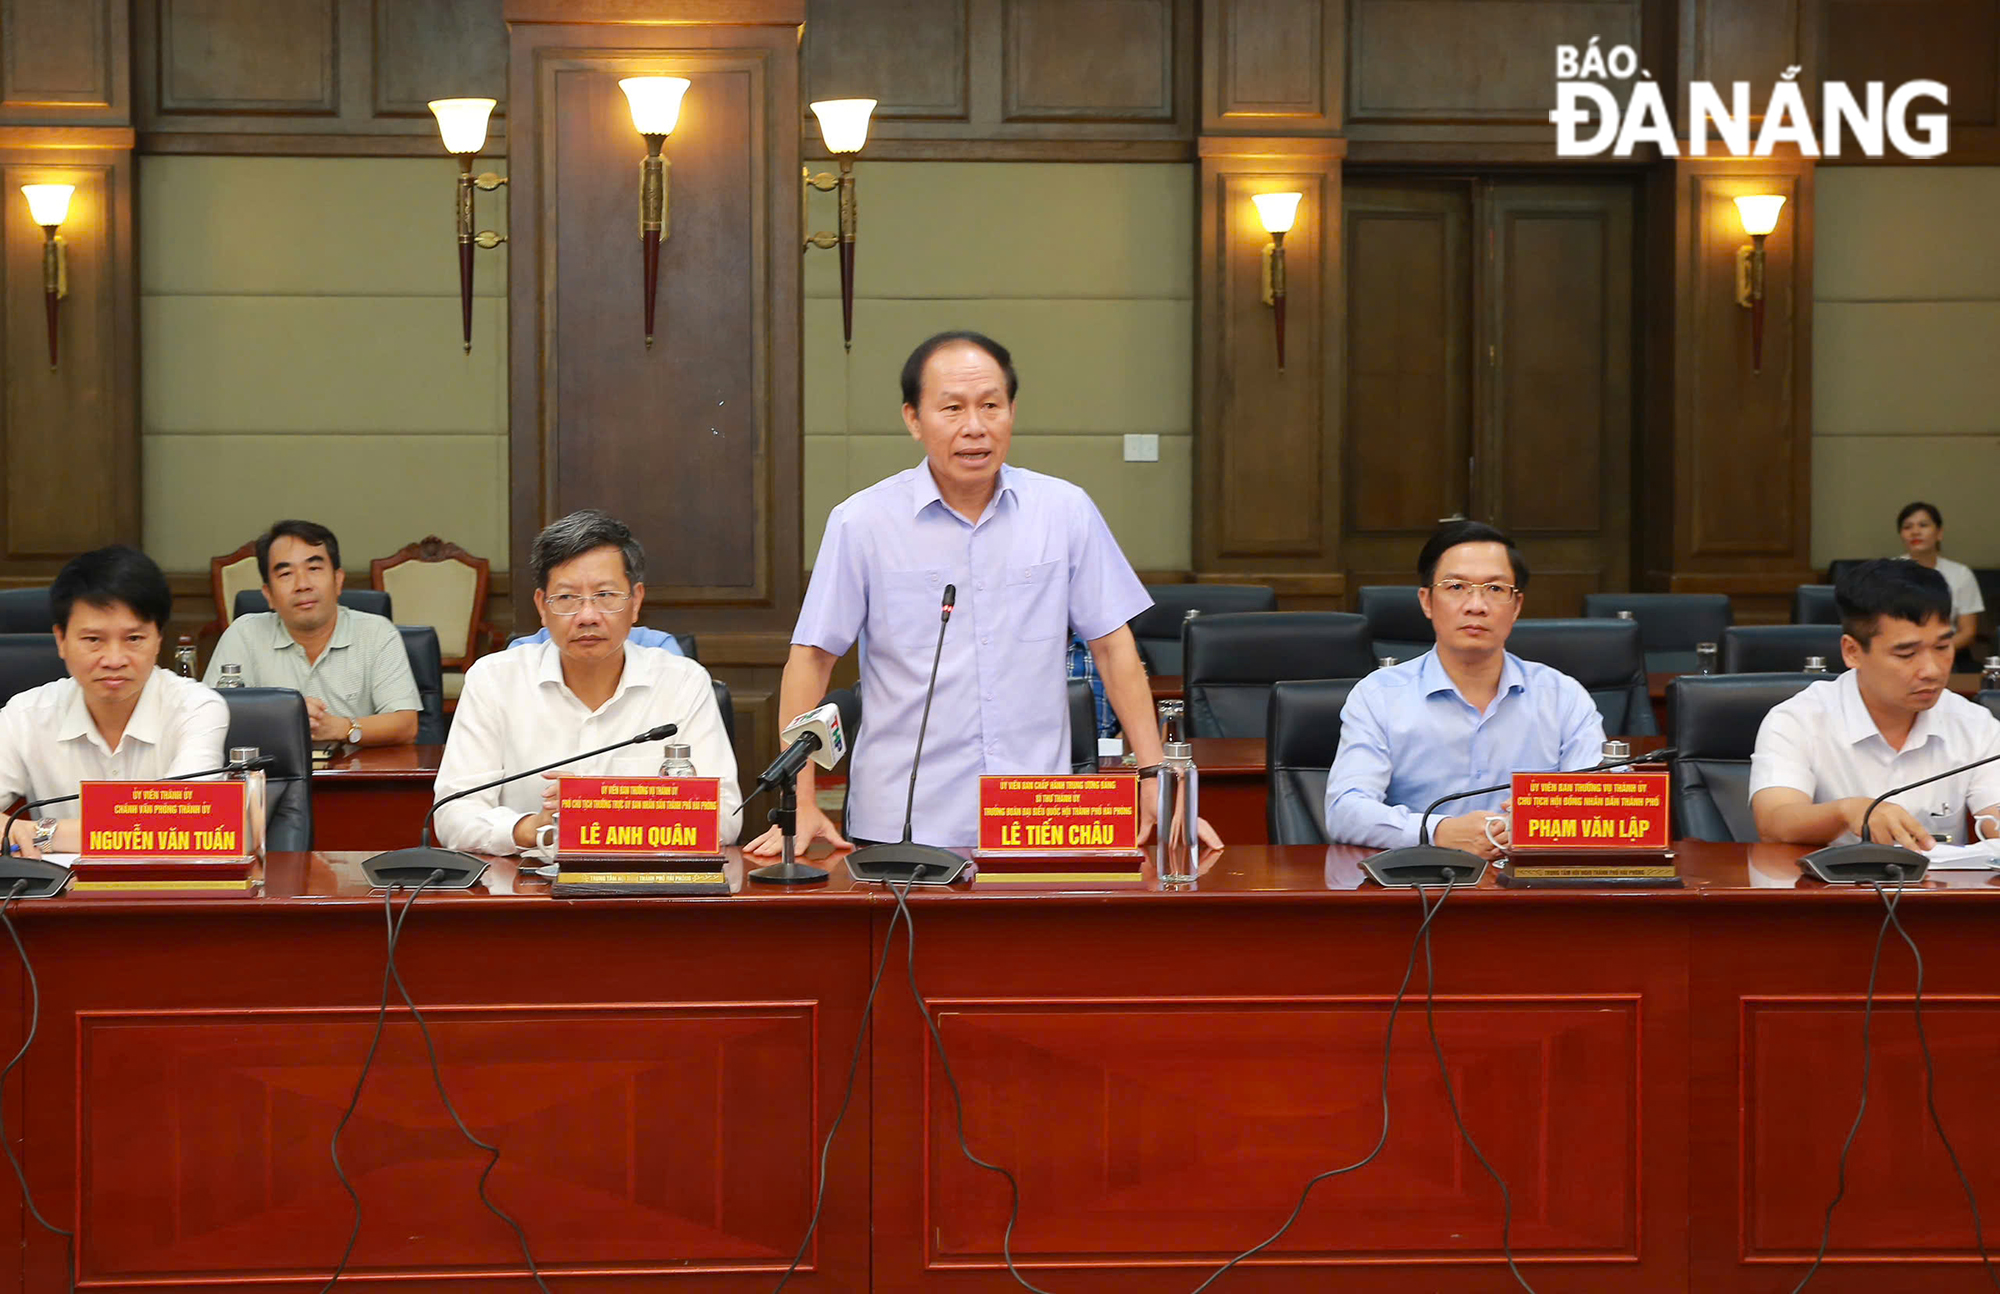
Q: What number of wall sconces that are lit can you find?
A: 6